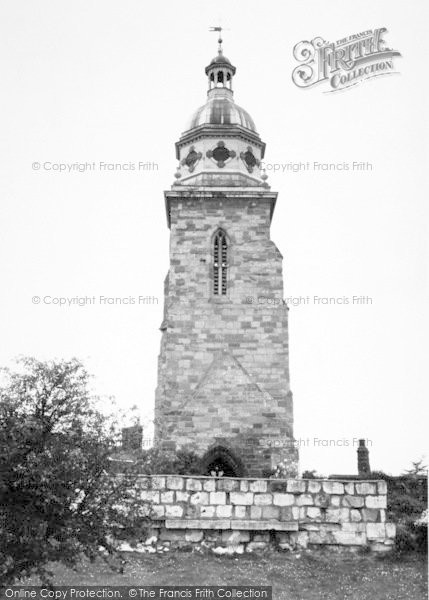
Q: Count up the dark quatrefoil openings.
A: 3